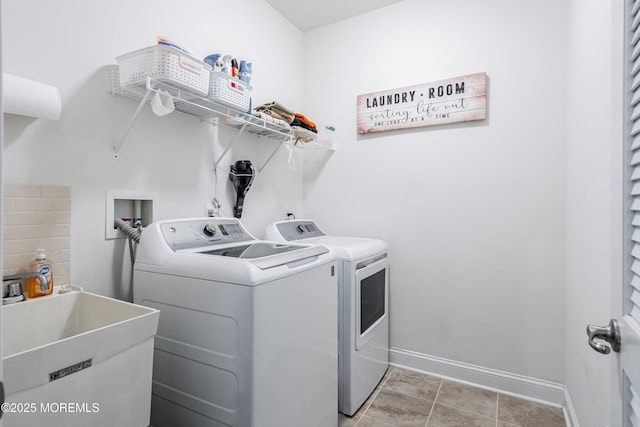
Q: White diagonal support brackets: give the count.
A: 3